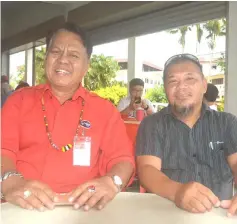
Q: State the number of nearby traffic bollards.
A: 0